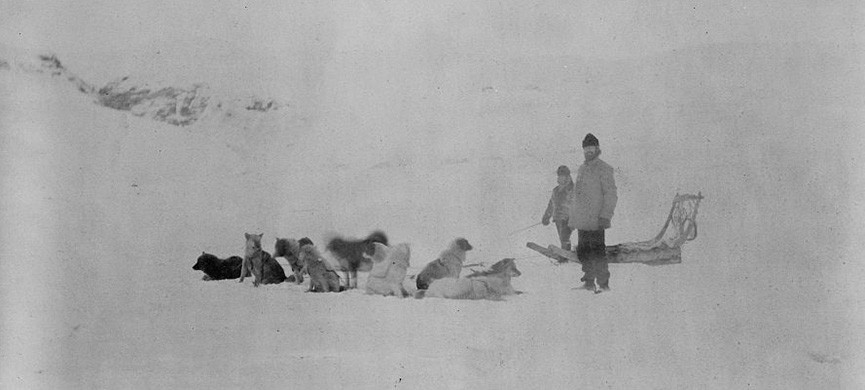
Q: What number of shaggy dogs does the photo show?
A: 8